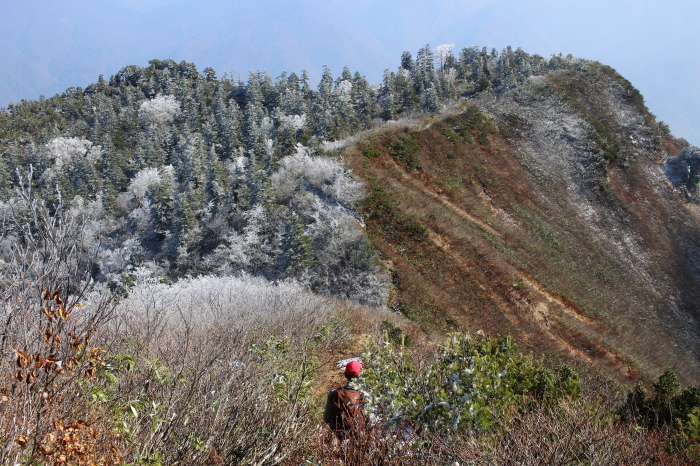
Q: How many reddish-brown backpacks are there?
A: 1